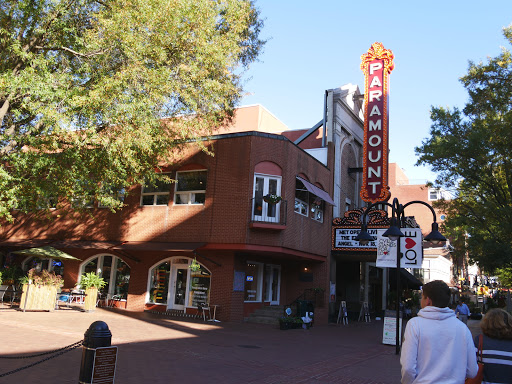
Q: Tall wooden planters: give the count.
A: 2